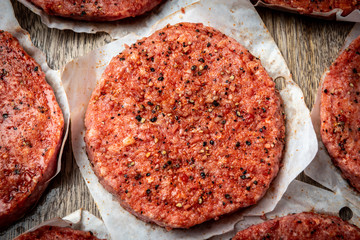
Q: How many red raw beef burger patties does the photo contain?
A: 7